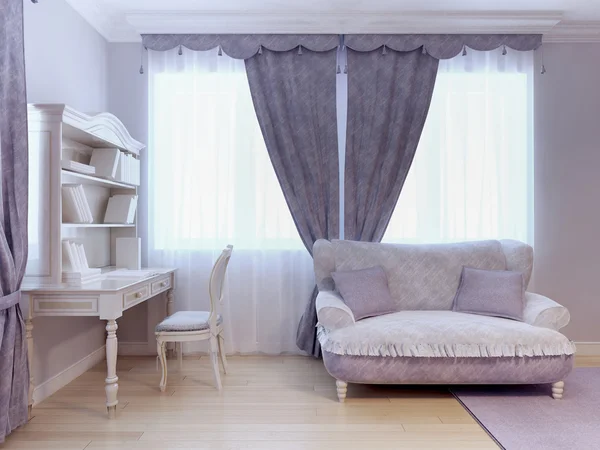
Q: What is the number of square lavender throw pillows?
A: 2